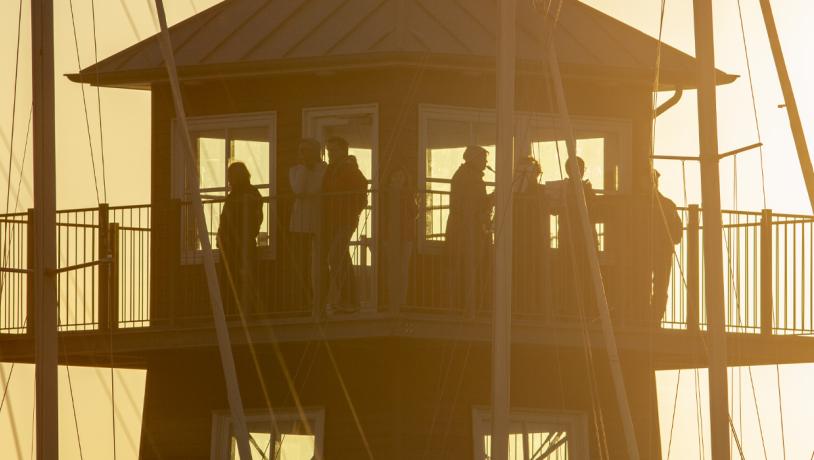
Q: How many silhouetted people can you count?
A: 8